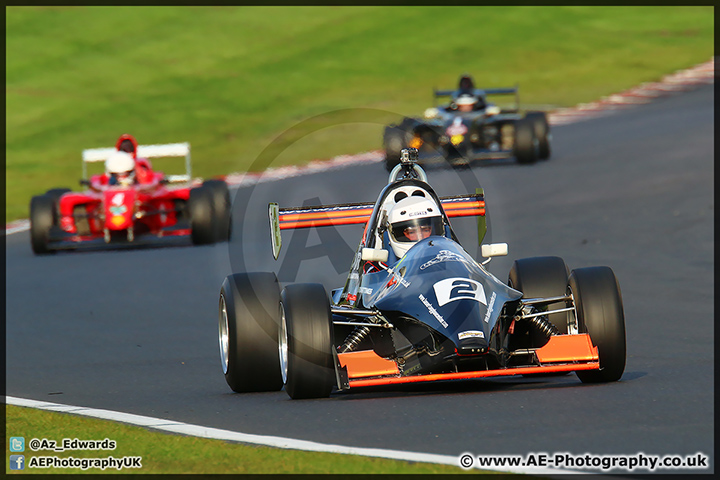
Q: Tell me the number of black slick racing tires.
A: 12